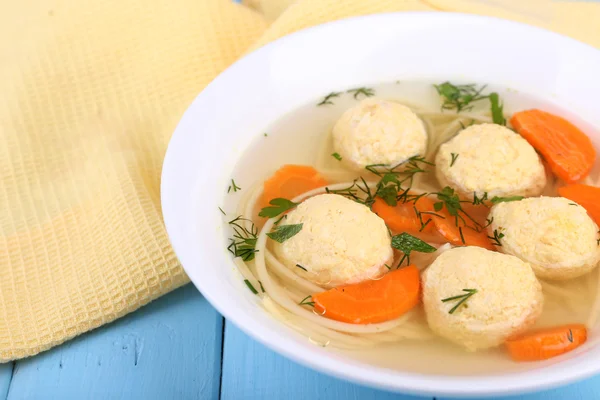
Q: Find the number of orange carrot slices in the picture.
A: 7